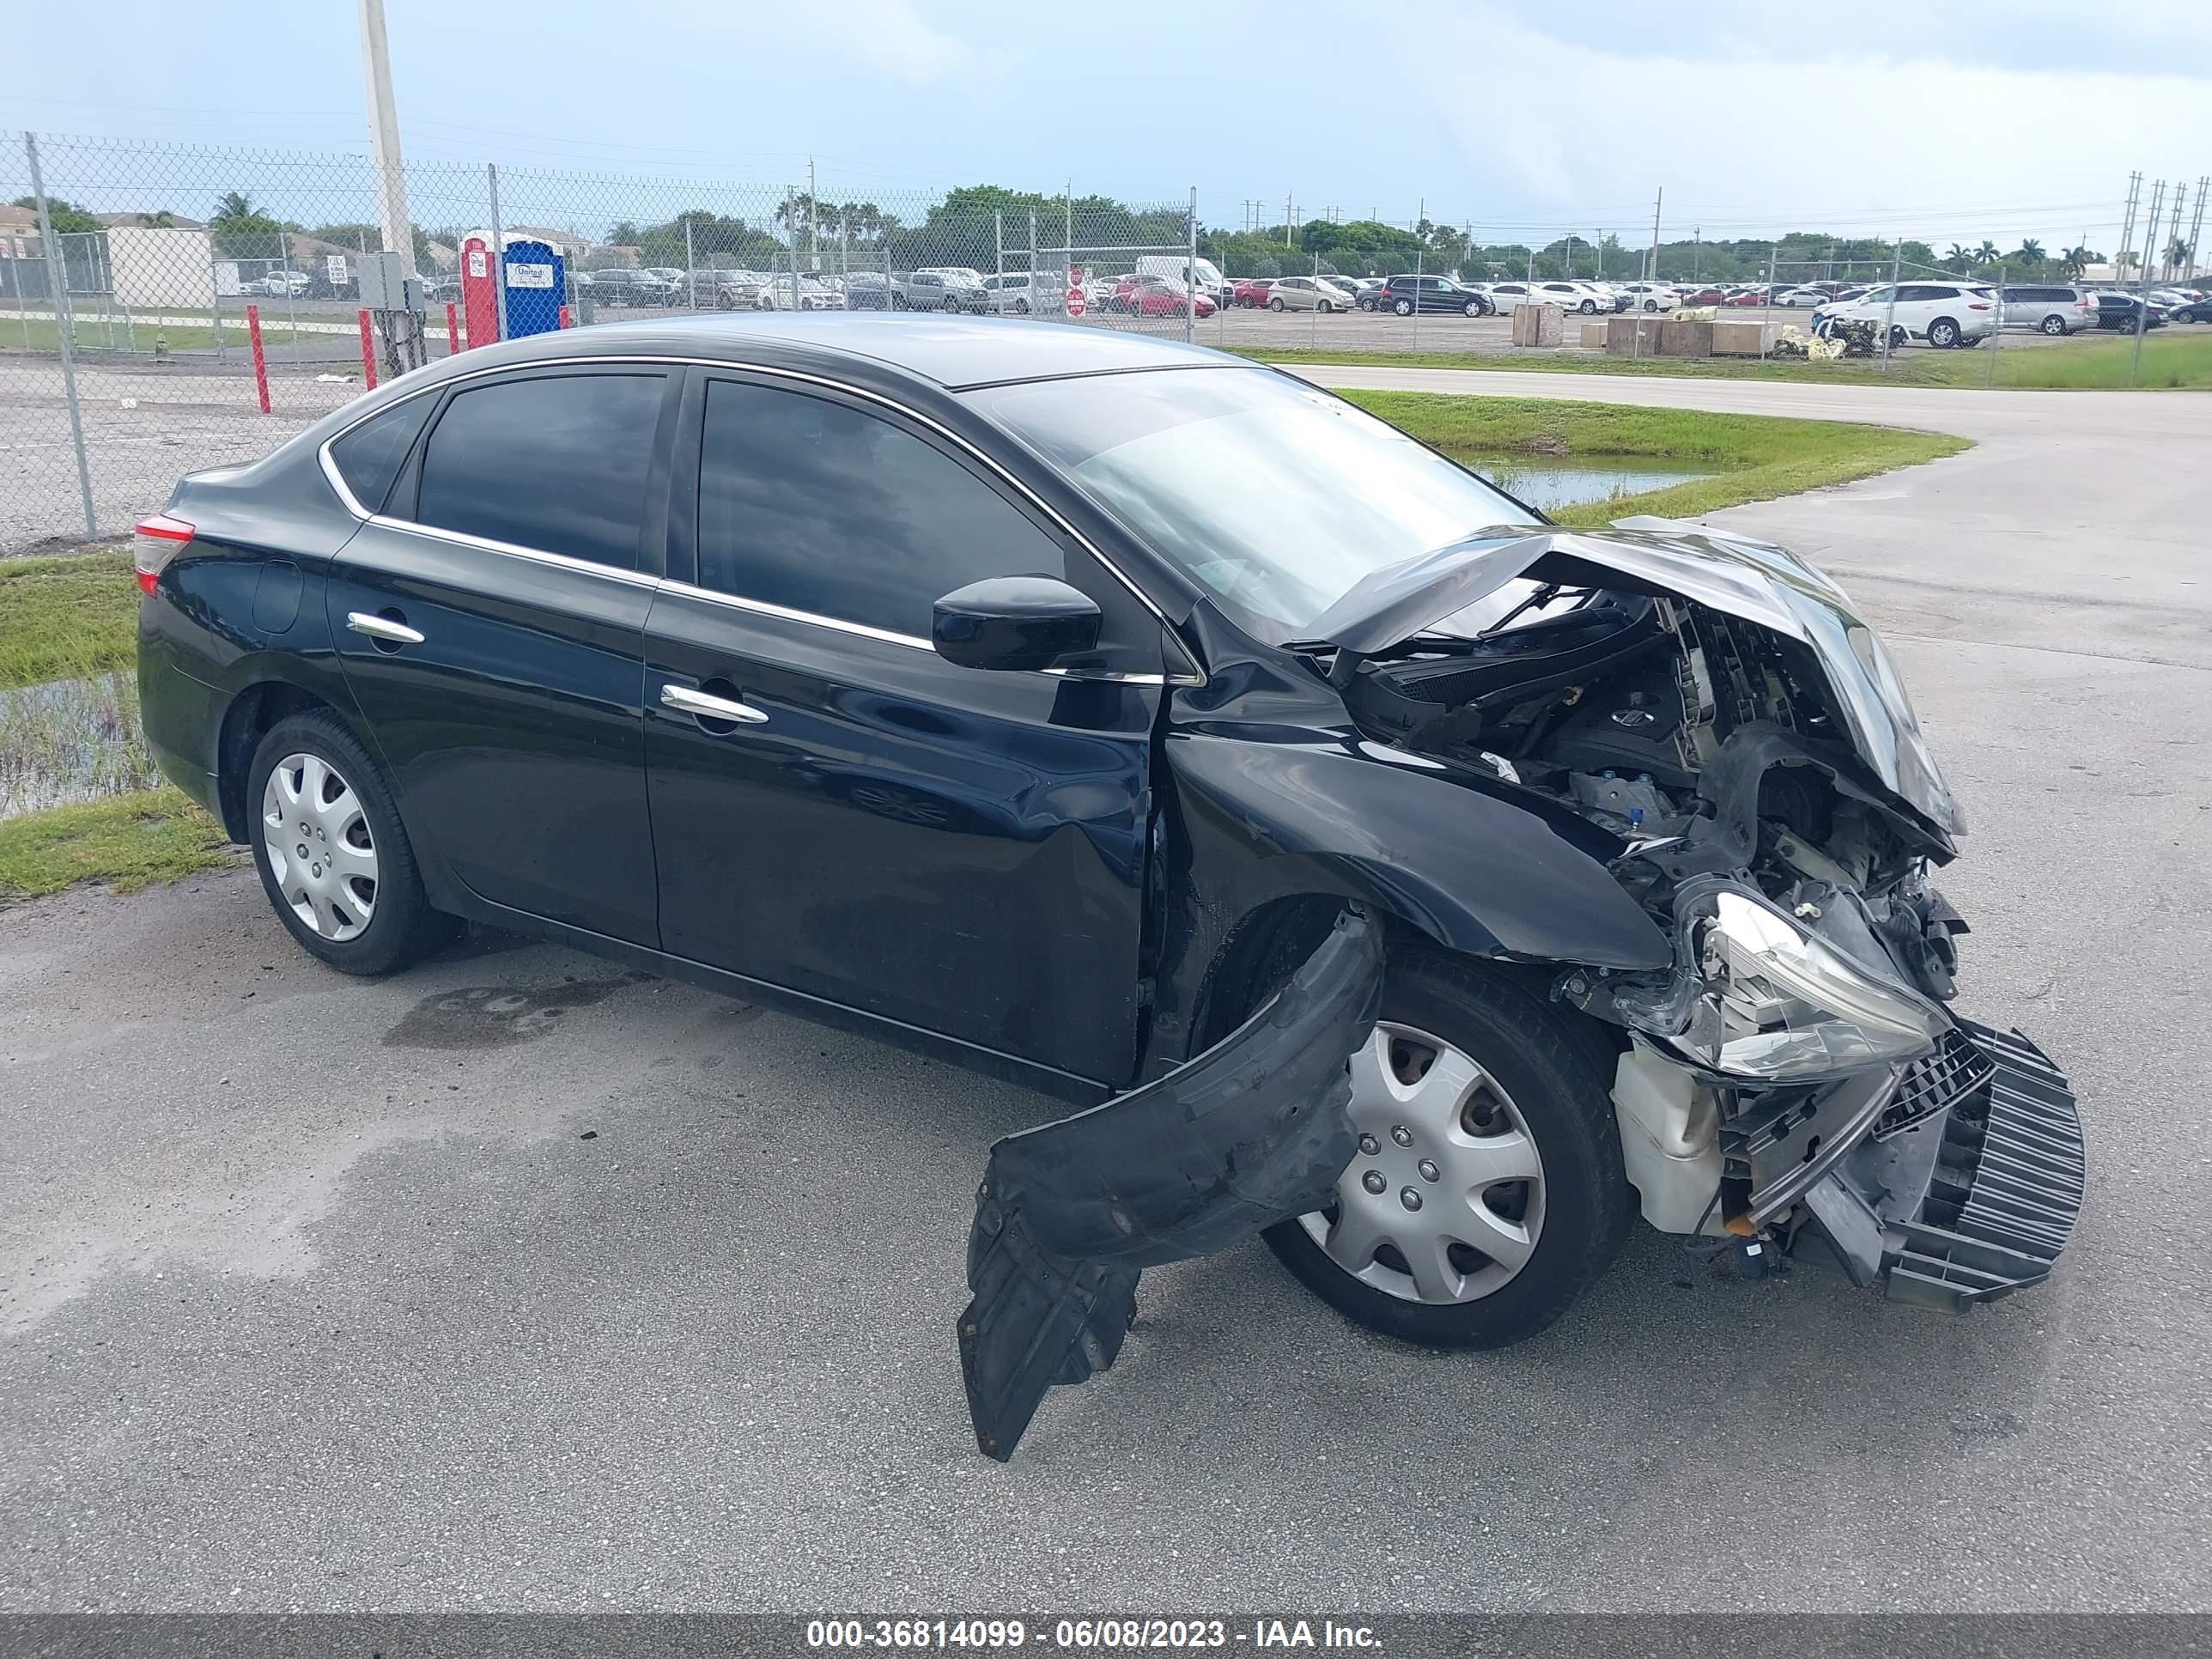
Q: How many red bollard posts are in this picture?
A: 4